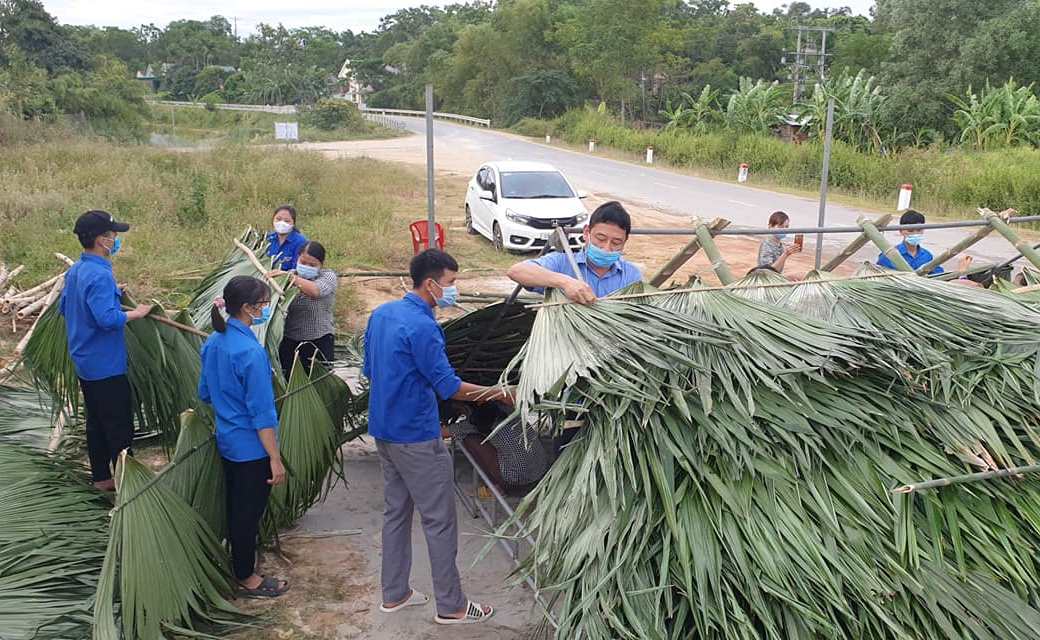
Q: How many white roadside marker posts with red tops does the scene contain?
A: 5